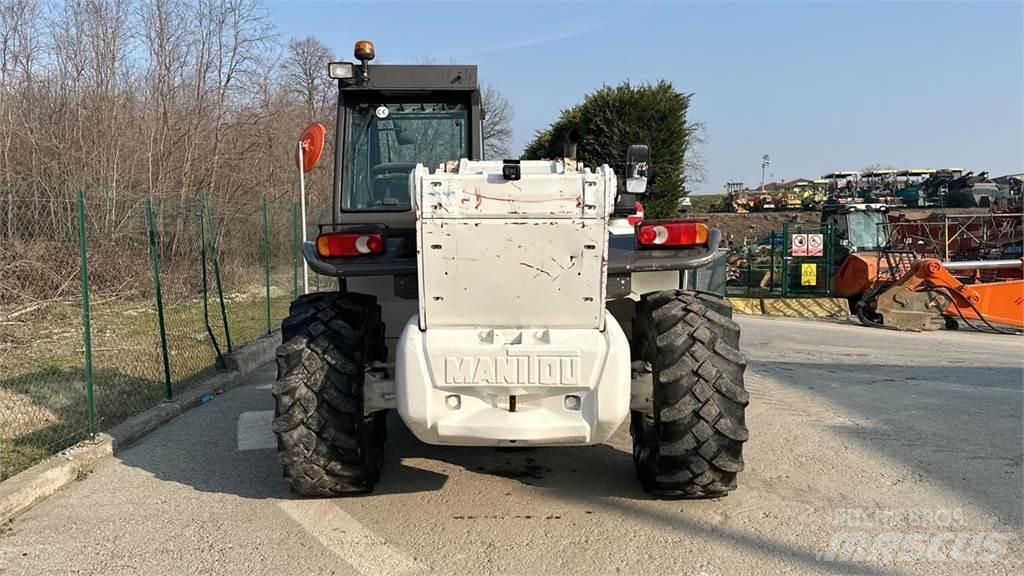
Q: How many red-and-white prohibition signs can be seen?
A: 2